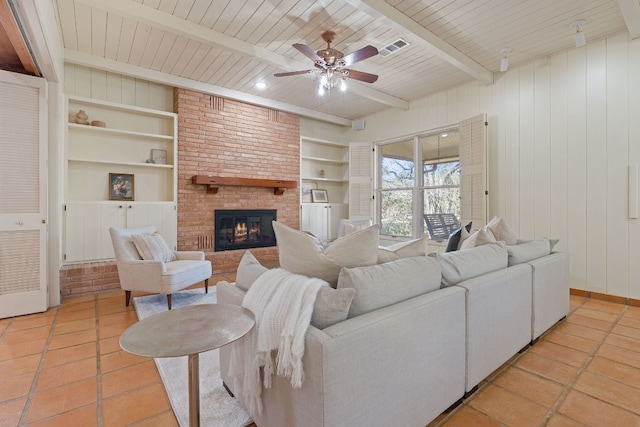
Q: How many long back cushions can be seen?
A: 3